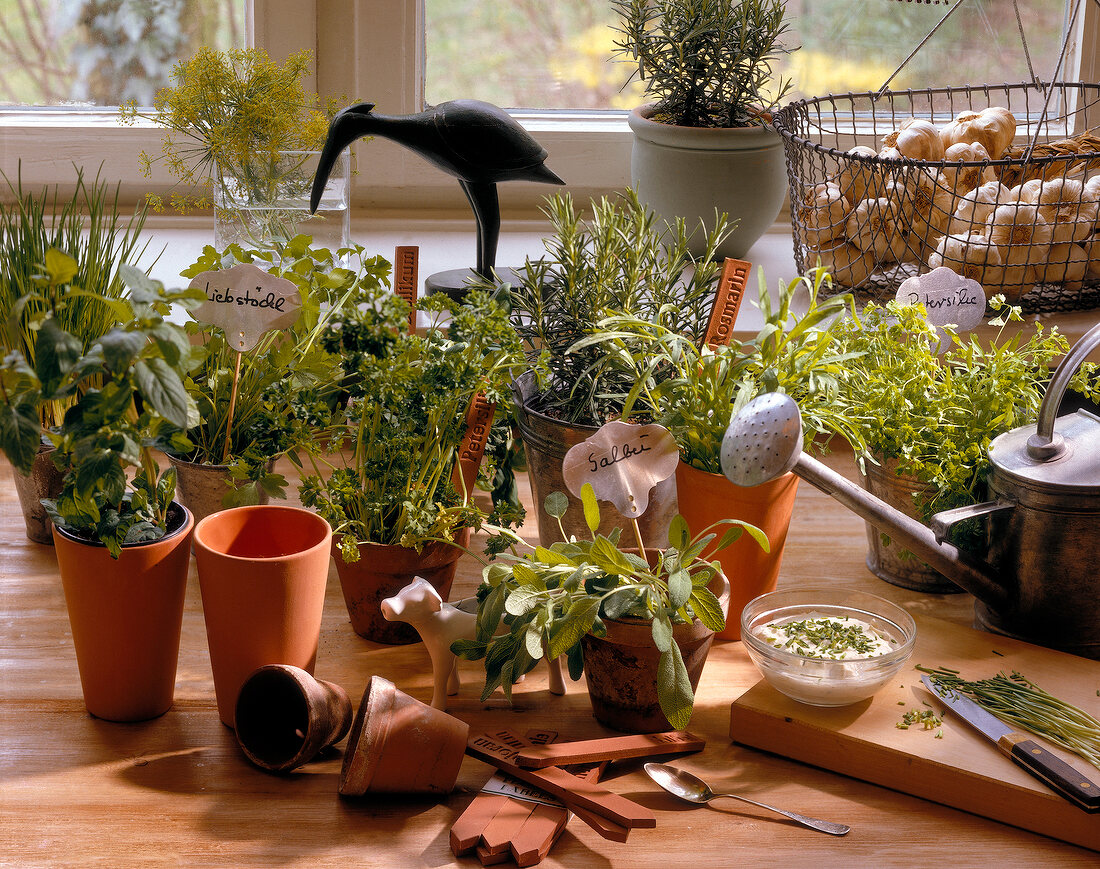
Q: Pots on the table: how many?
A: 11